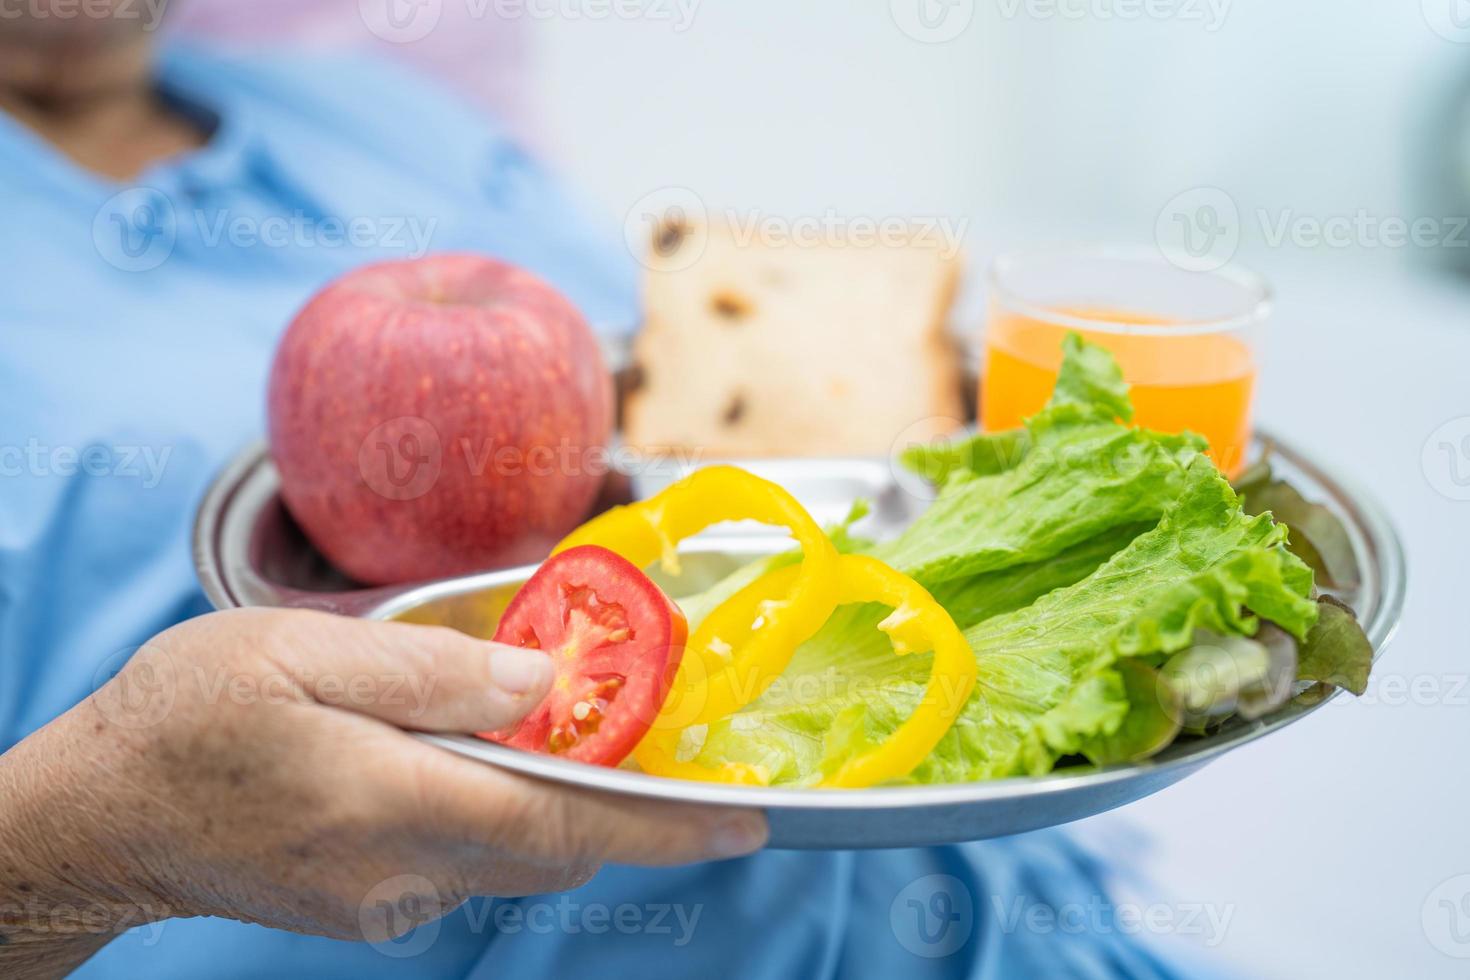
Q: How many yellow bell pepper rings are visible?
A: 2